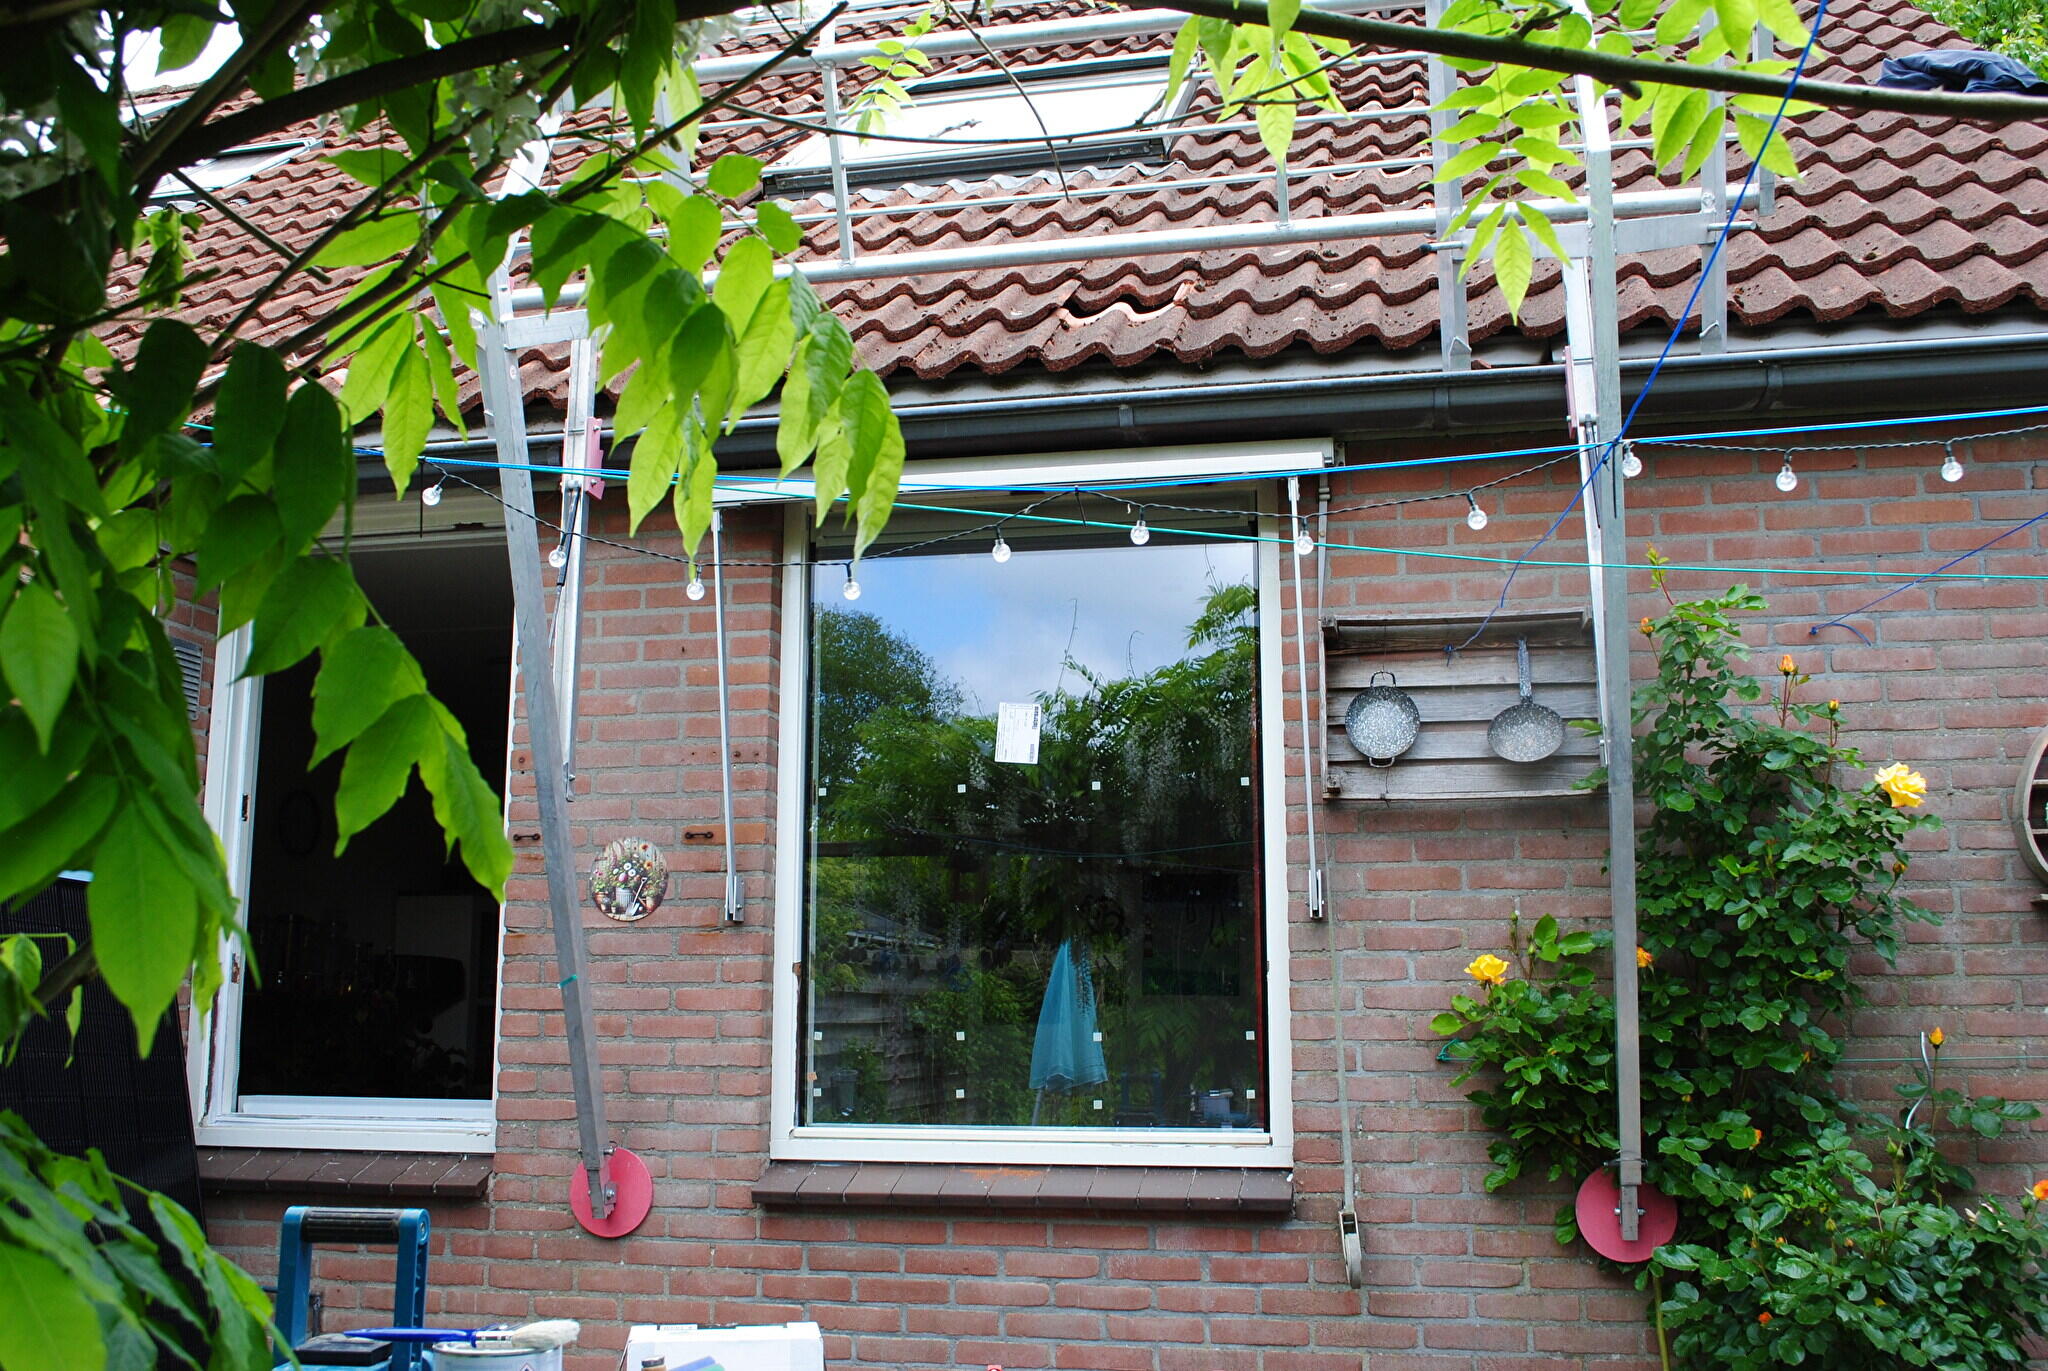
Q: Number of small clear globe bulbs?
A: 11